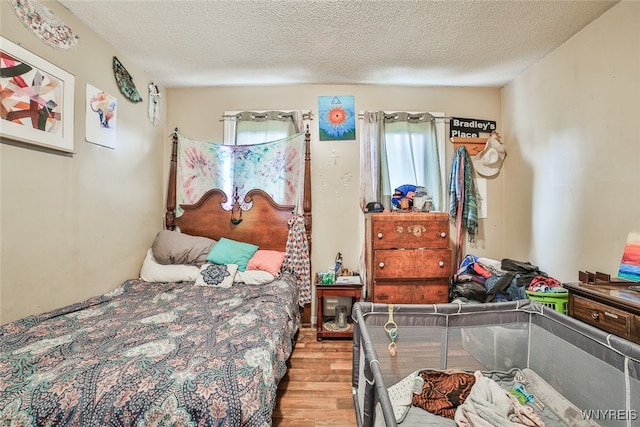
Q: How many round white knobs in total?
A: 4